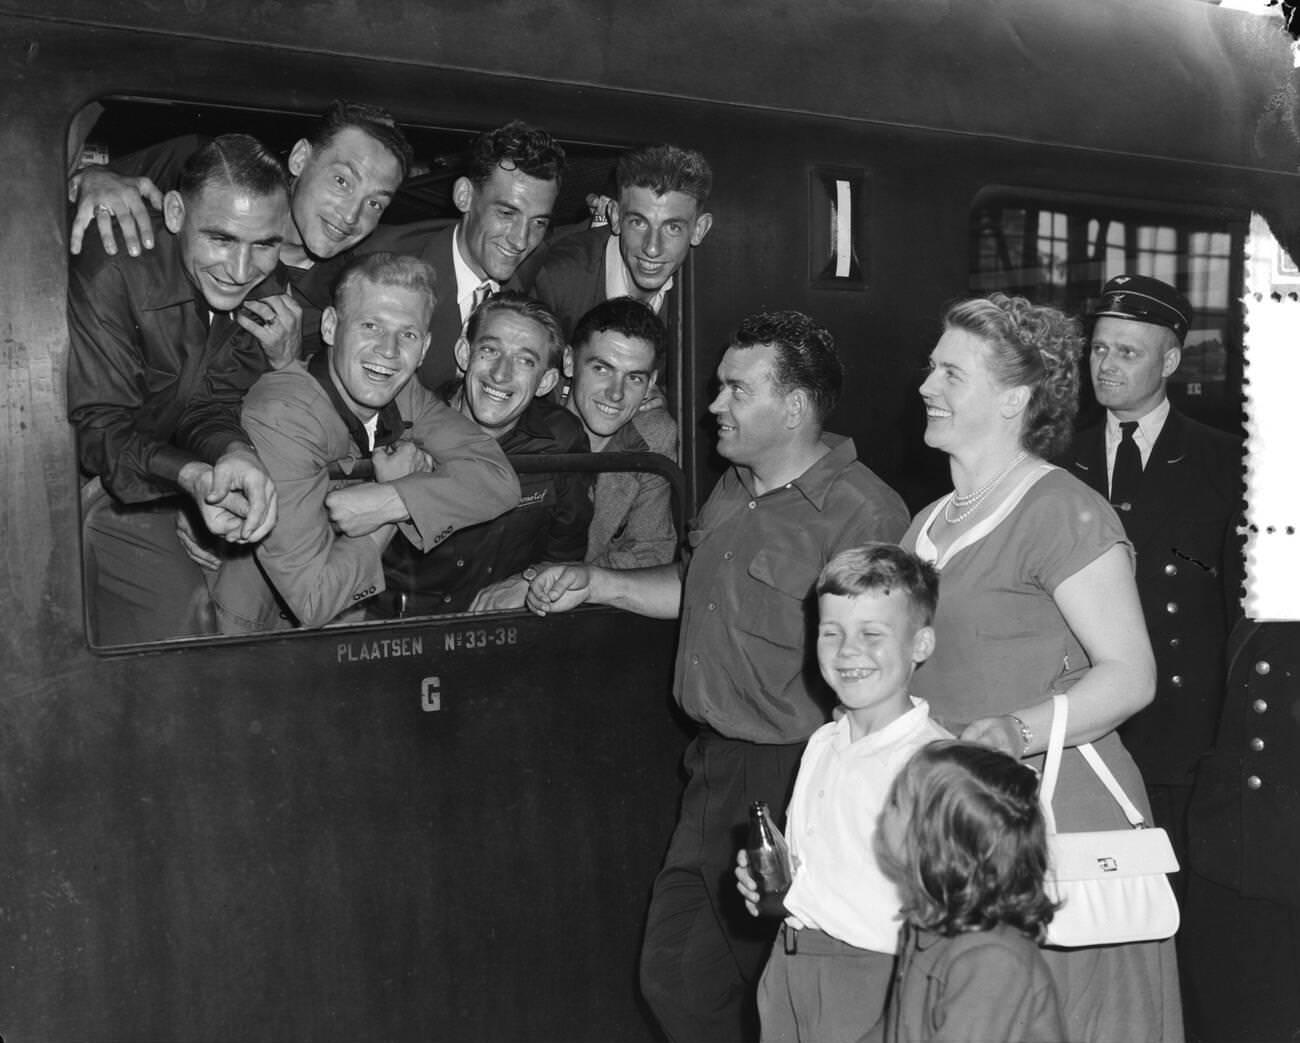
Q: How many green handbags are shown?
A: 0